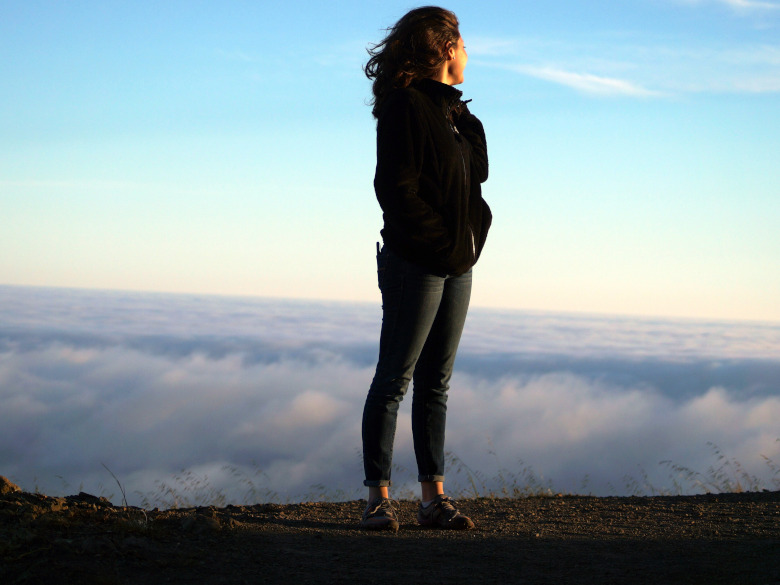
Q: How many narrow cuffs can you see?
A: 2